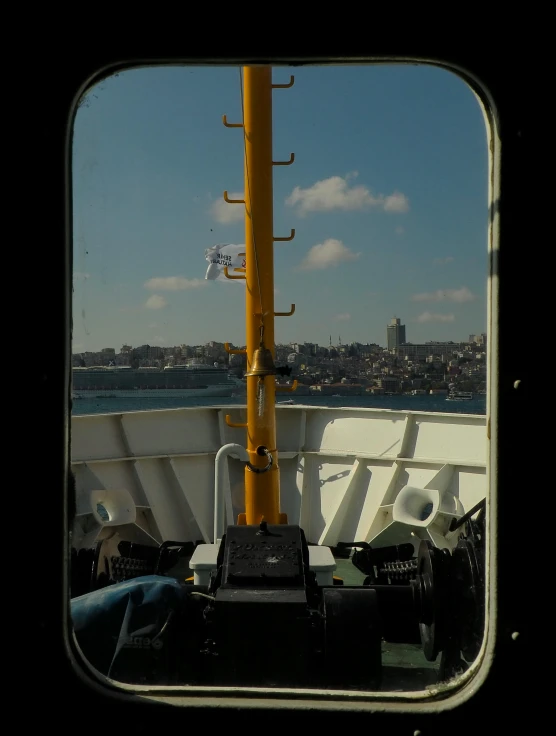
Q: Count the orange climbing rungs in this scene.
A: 10